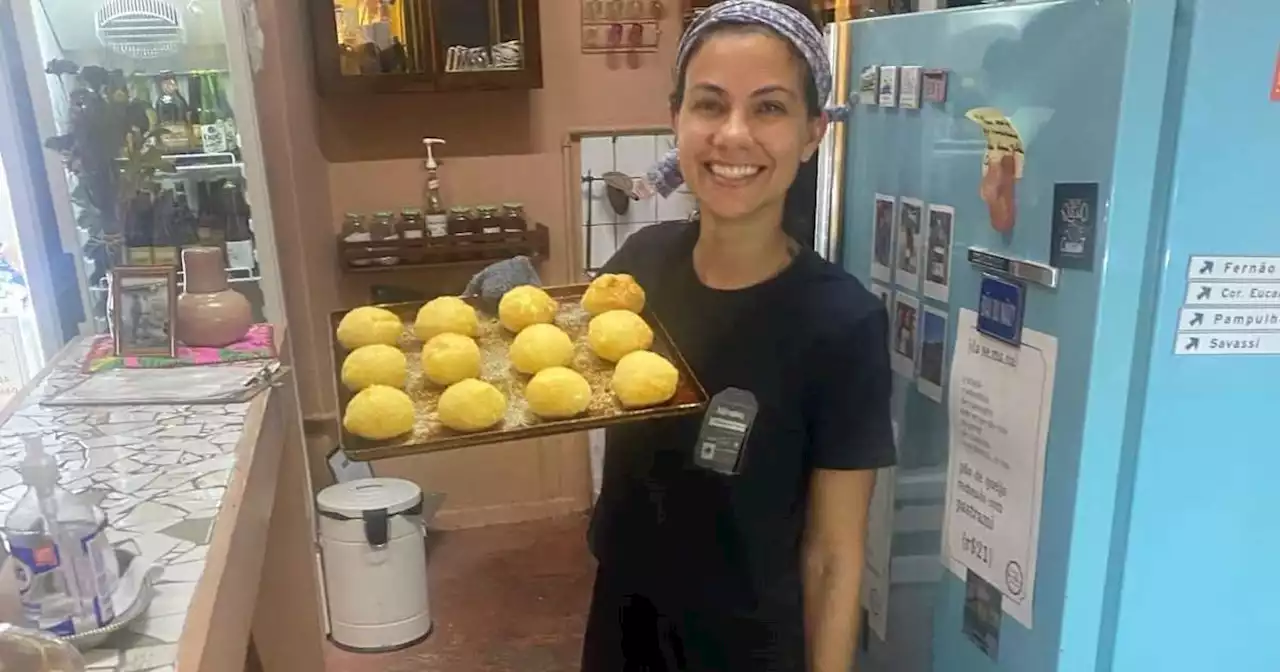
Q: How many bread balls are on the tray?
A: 12